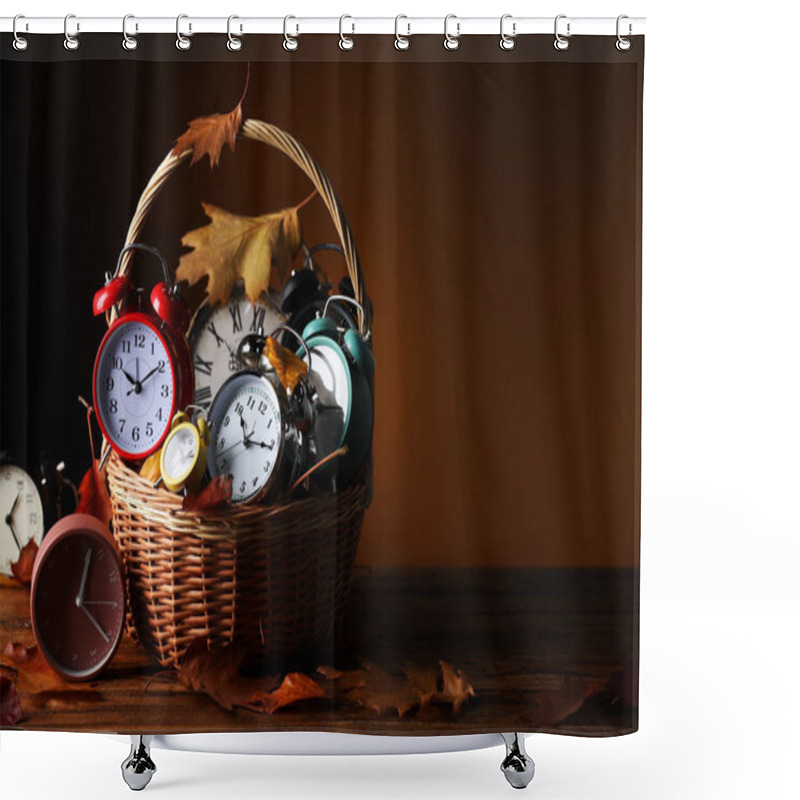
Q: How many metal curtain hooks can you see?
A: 12